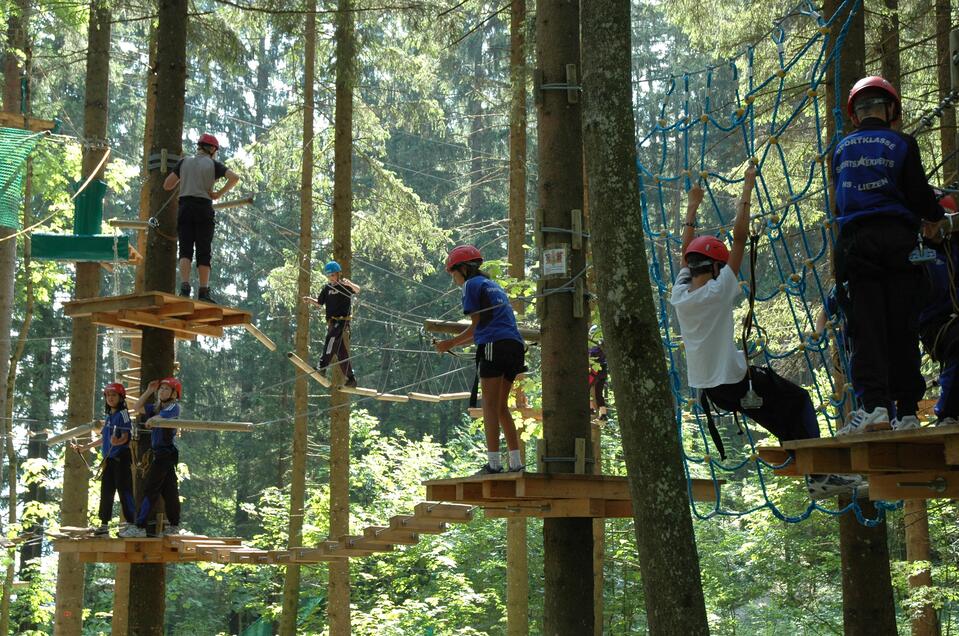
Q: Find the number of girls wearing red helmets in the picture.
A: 3